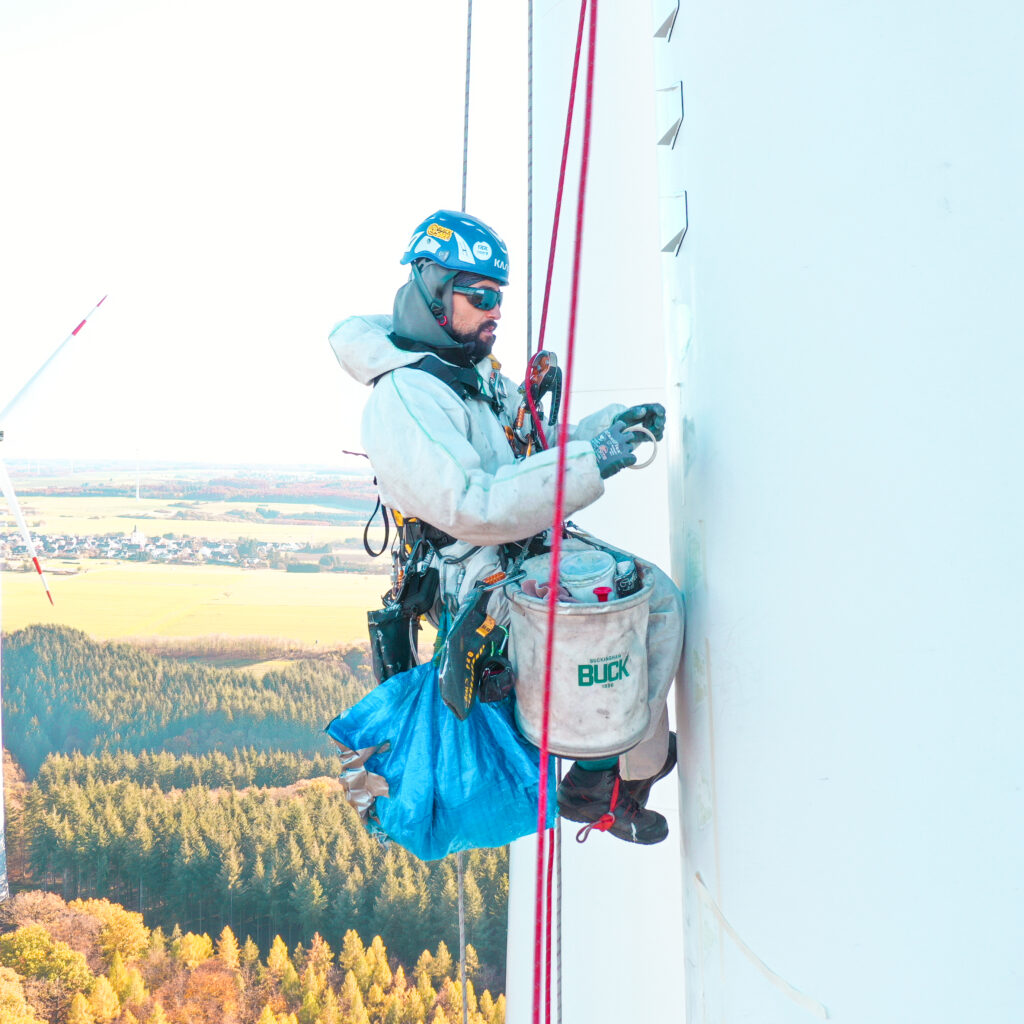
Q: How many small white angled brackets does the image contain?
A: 3